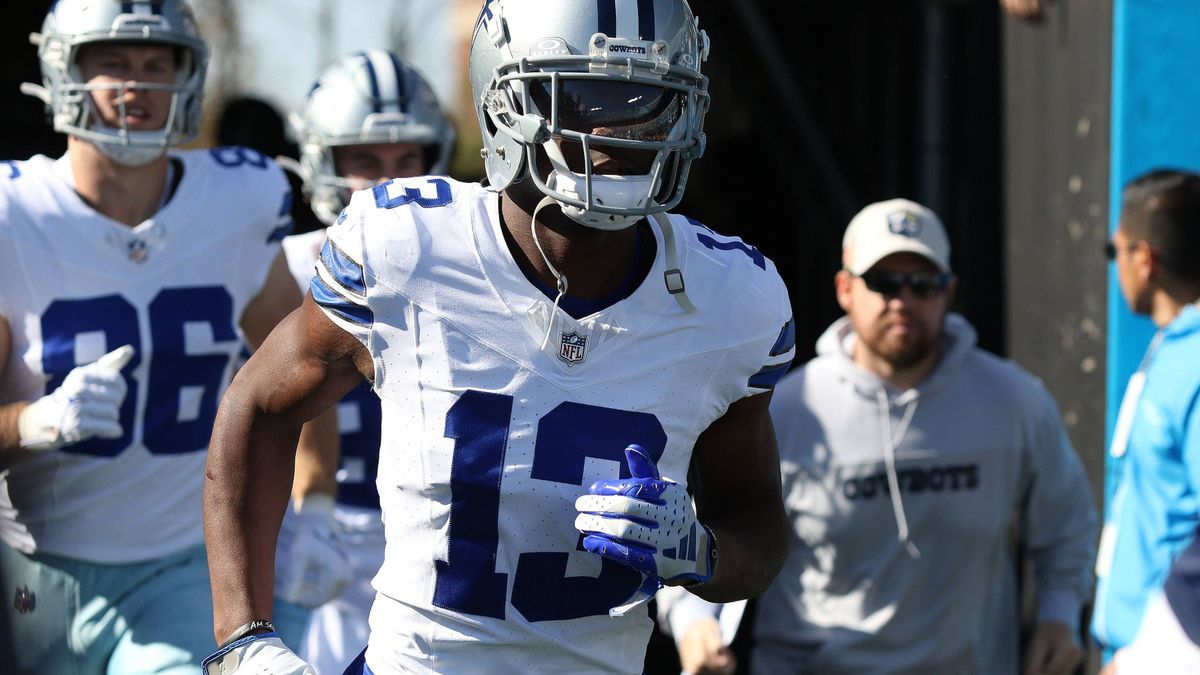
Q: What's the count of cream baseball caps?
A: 1